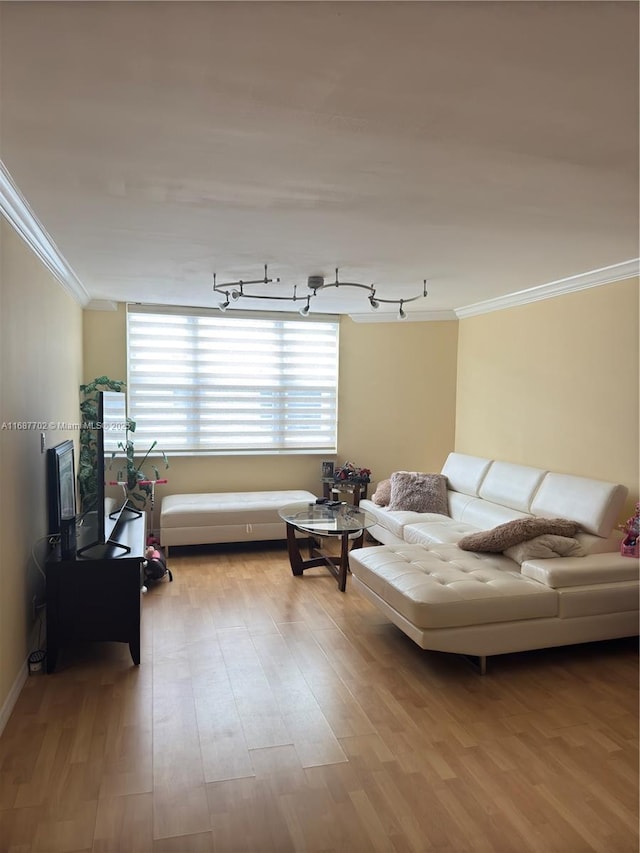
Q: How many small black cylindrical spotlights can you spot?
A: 5